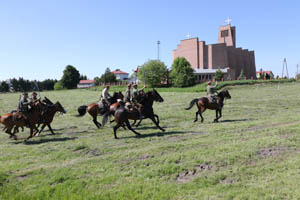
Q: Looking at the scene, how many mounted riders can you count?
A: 6